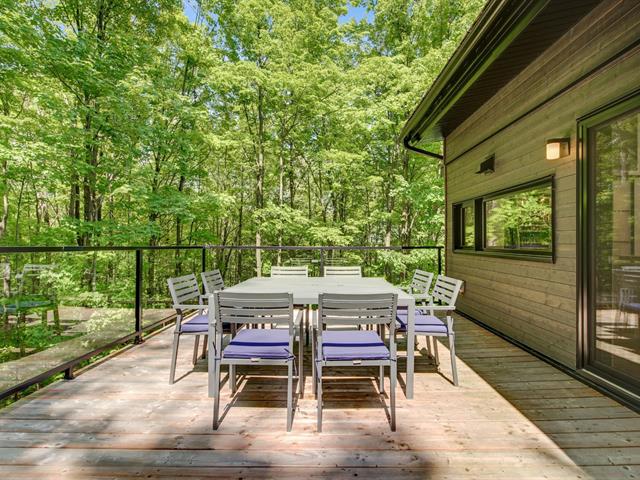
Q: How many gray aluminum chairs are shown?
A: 8